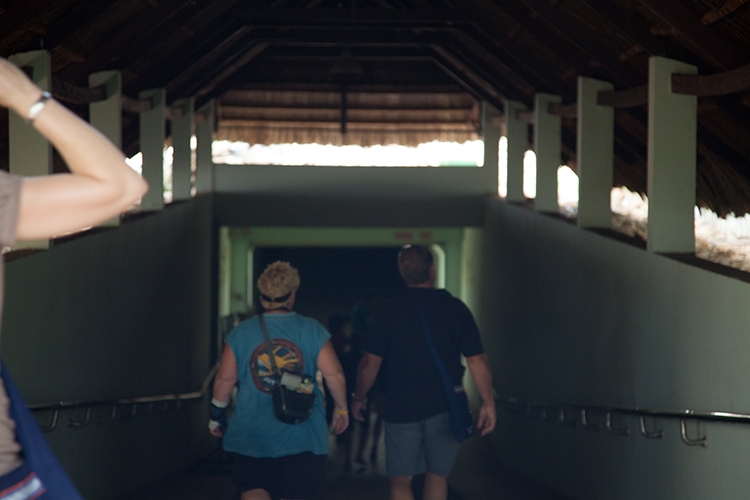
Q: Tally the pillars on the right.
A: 5